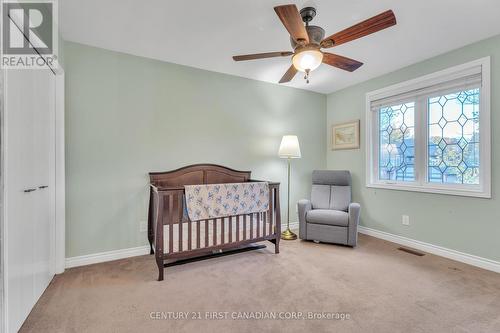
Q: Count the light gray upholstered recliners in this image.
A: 1